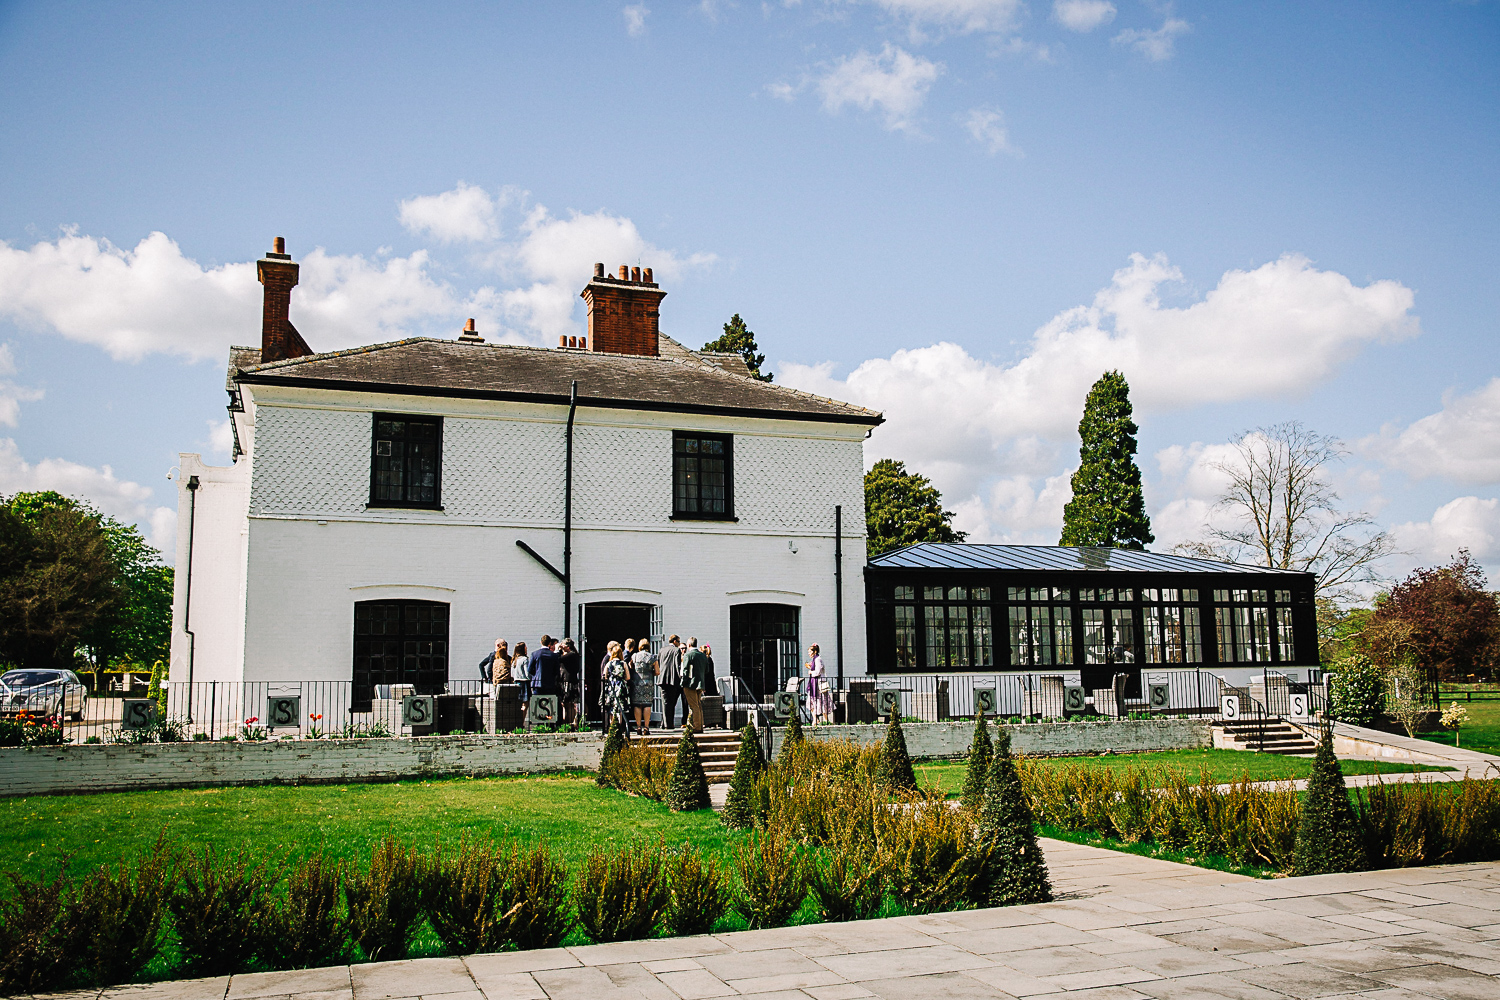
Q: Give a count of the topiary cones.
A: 8